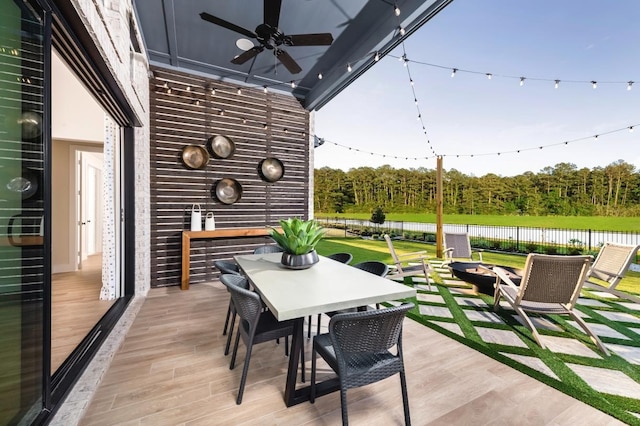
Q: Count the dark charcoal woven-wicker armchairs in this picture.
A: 6